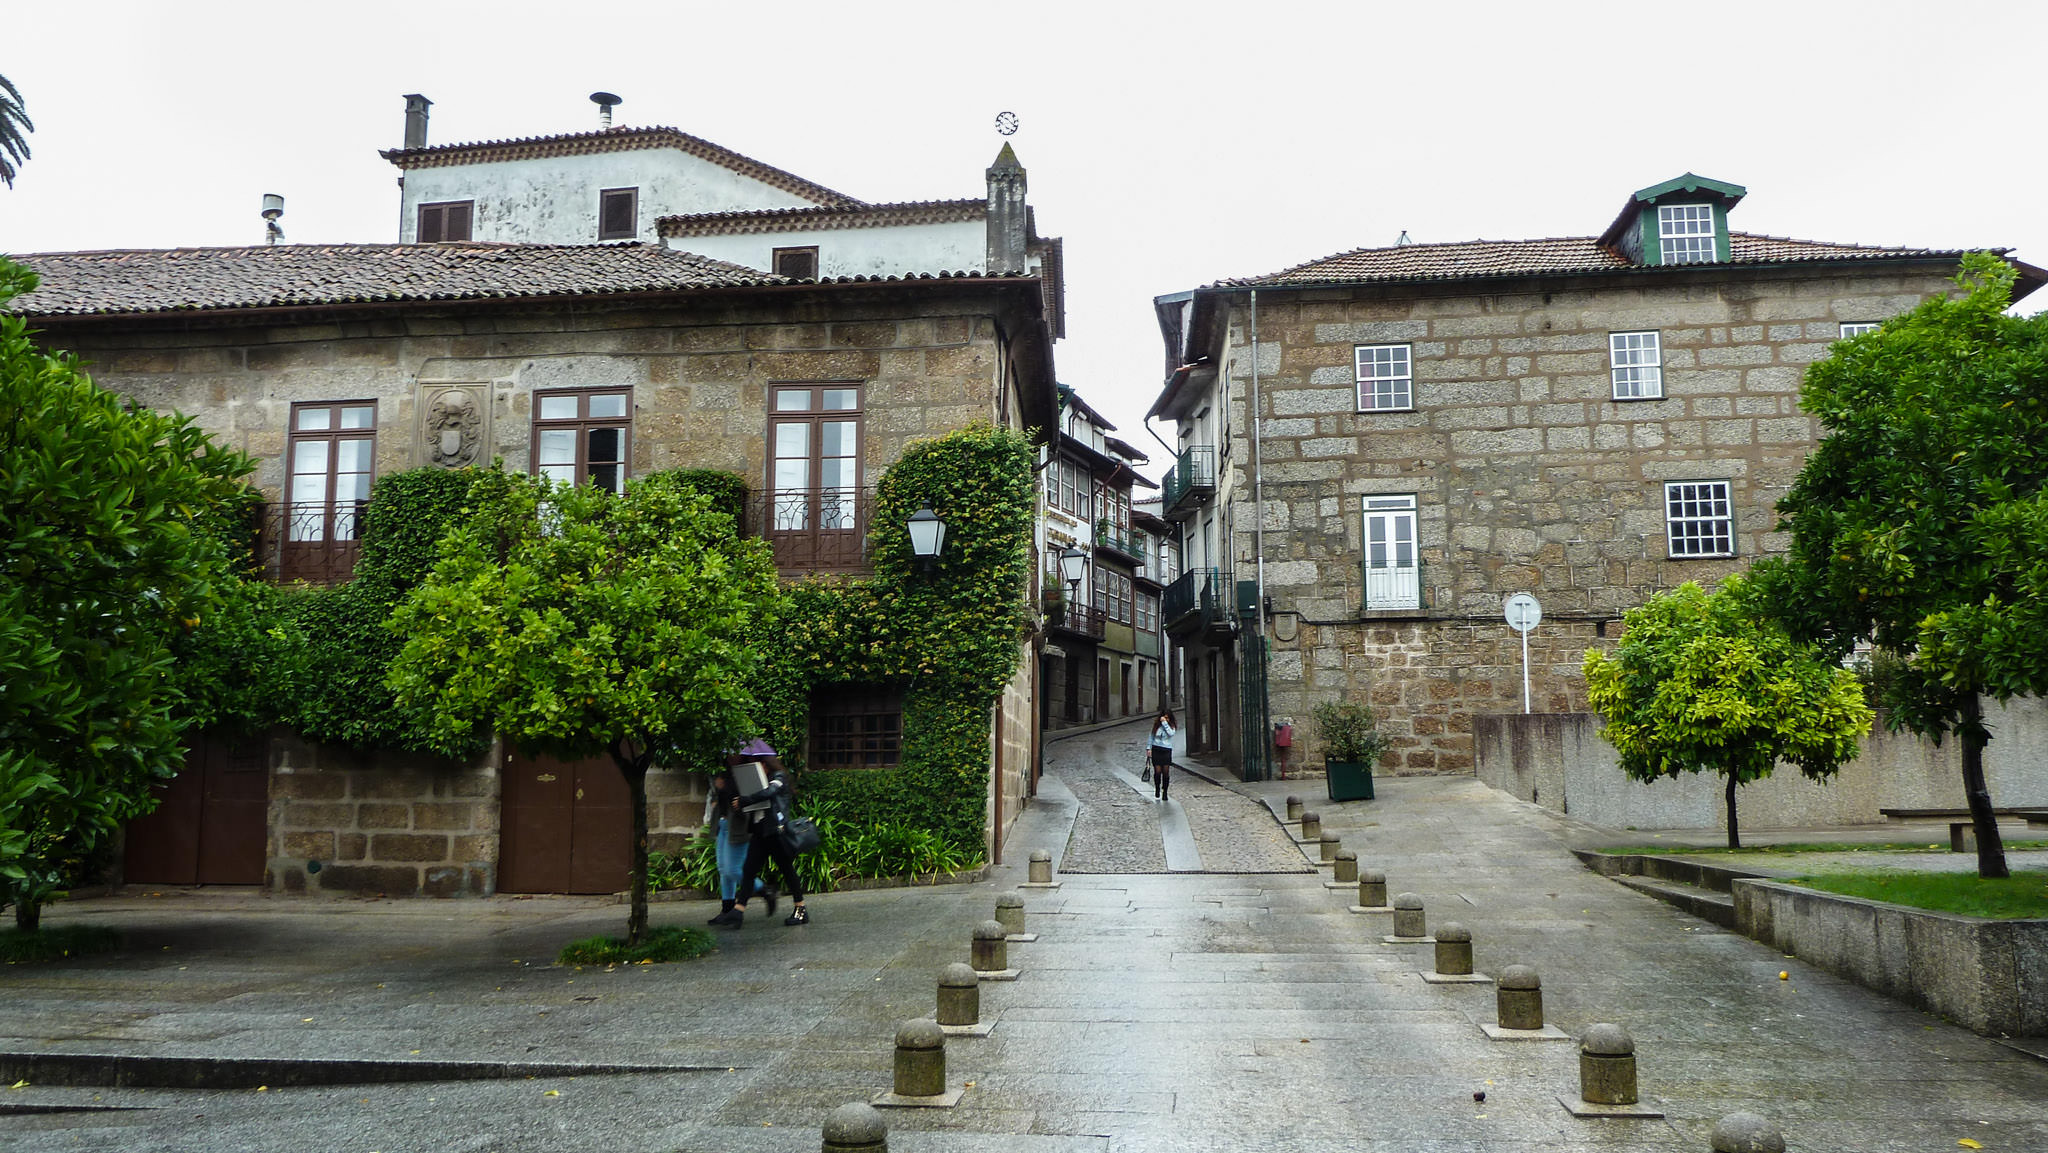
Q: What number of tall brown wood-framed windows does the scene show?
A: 3